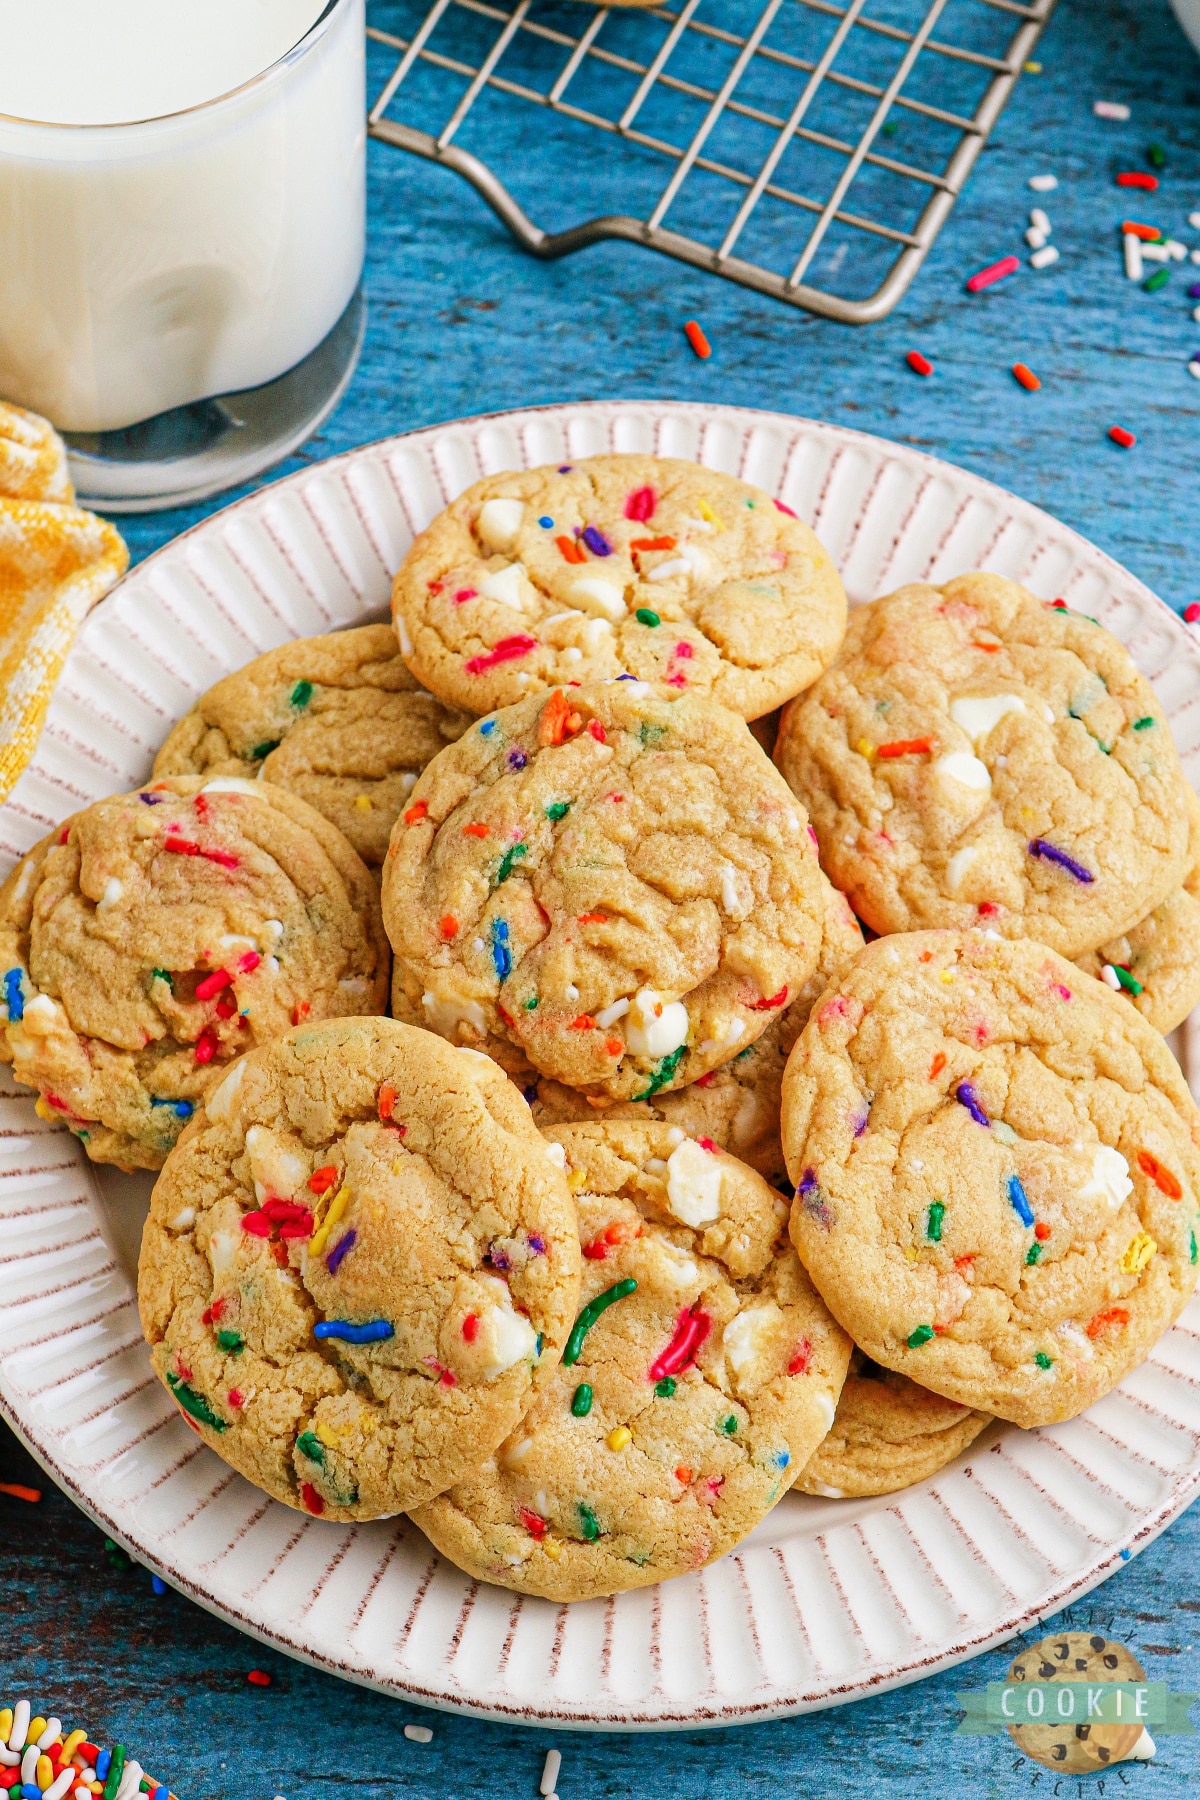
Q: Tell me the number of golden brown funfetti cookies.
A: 11